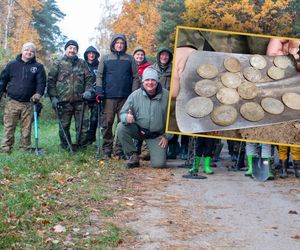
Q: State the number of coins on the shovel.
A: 15